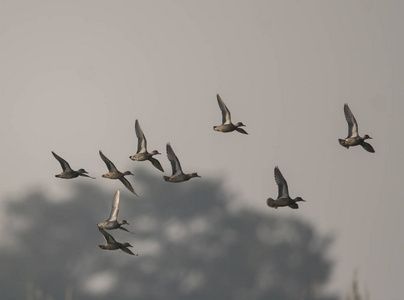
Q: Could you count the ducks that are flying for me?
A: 9